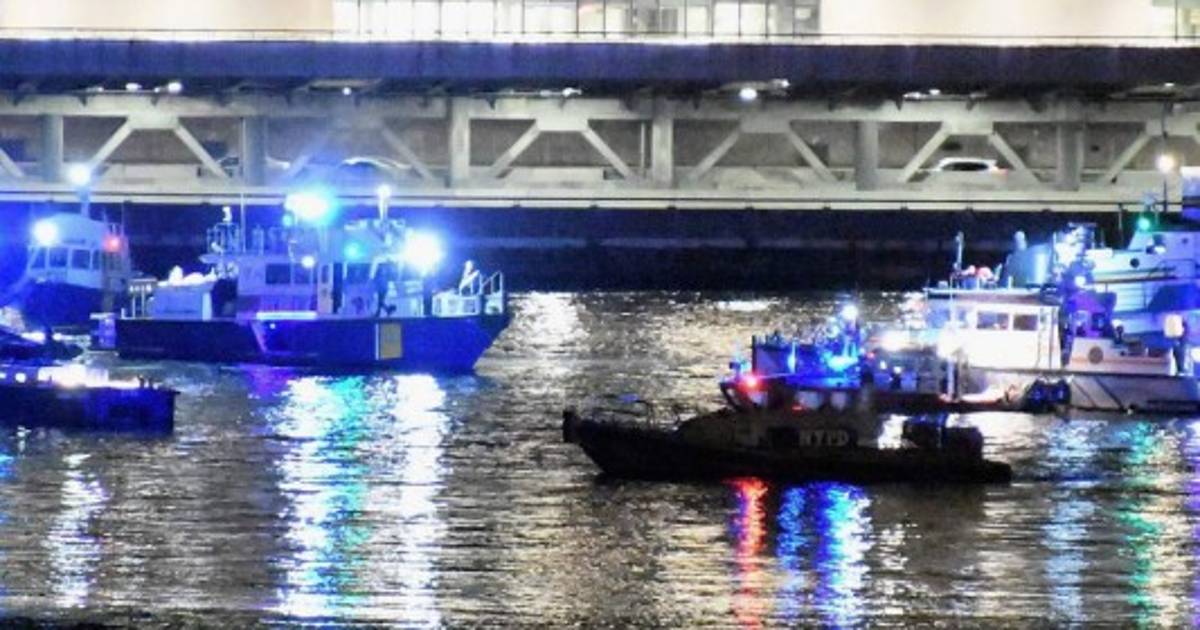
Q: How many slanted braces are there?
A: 12